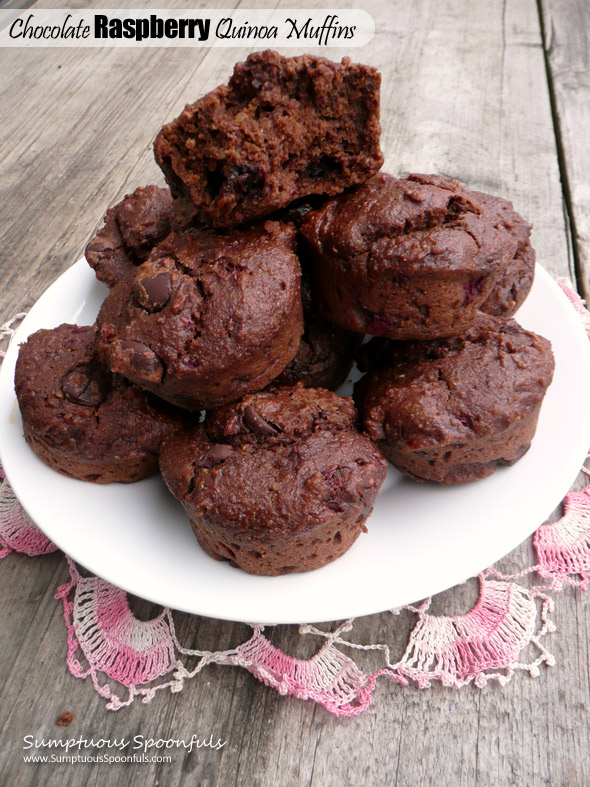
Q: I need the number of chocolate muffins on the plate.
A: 9